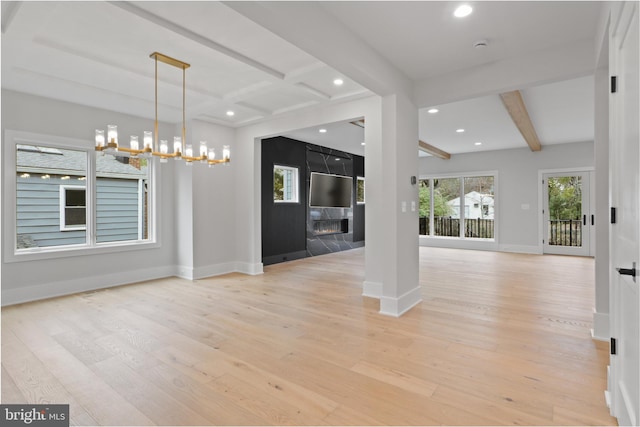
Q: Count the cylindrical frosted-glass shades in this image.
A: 10